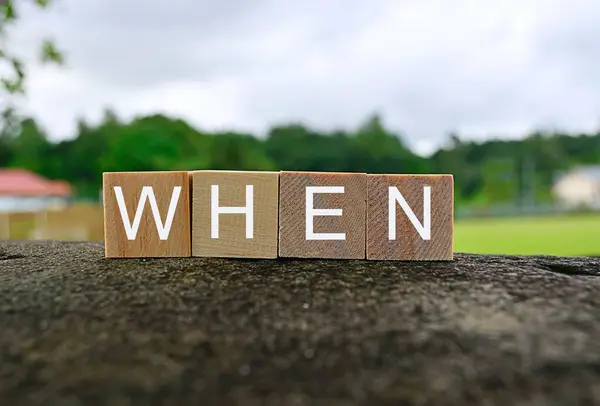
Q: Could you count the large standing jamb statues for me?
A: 0